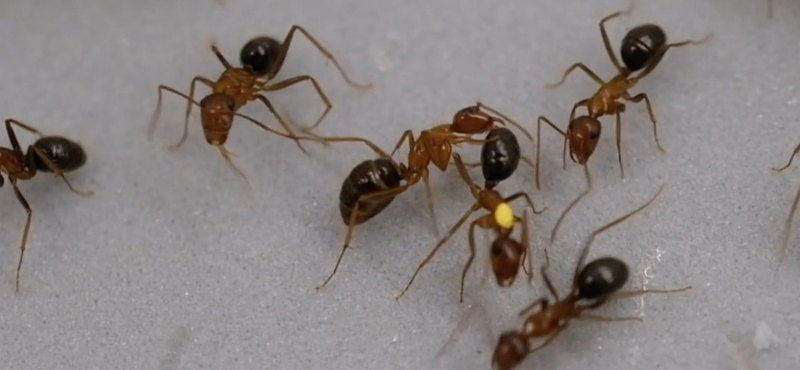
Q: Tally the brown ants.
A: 6